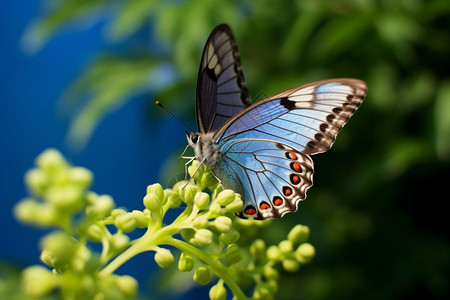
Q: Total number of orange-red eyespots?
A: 7